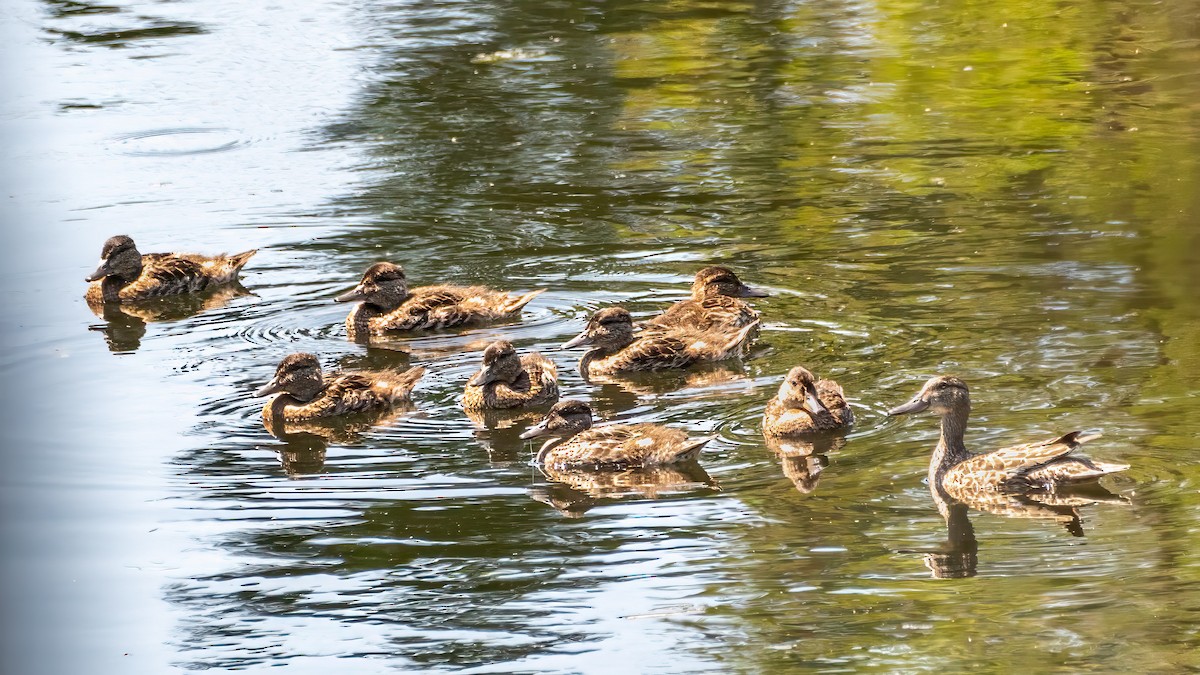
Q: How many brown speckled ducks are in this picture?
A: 9